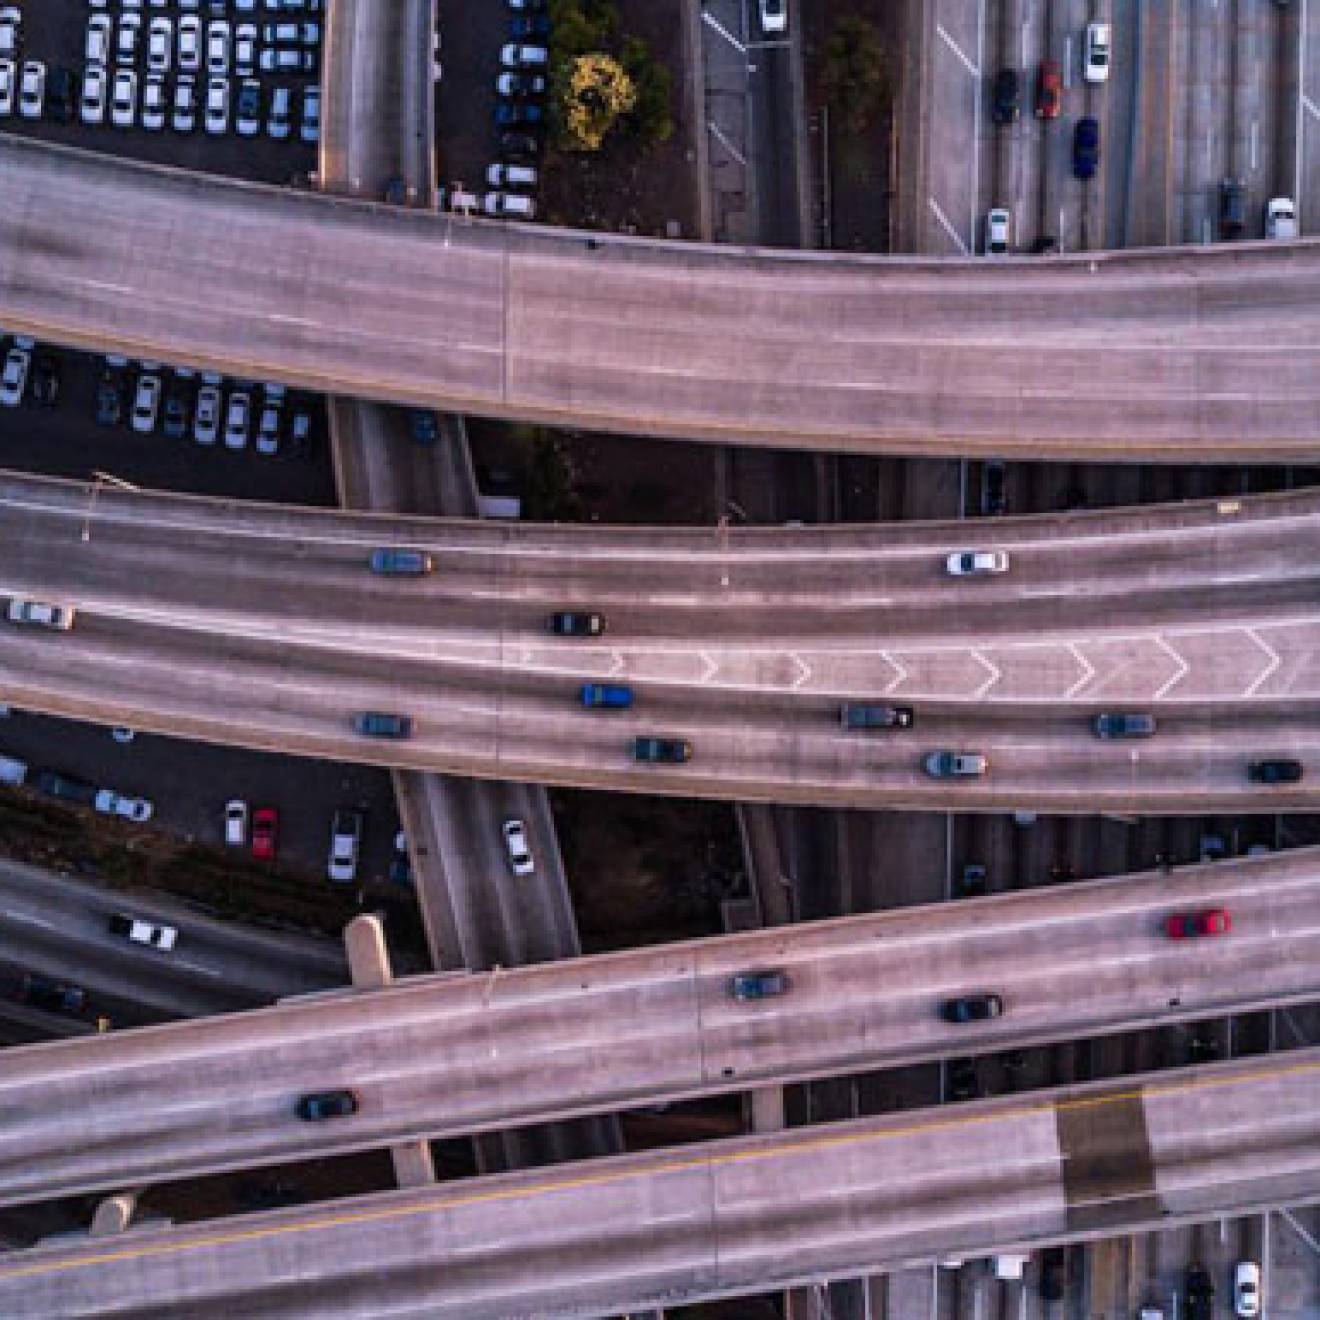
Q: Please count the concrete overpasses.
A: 4